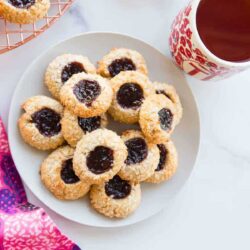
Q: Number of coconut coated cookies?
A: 14